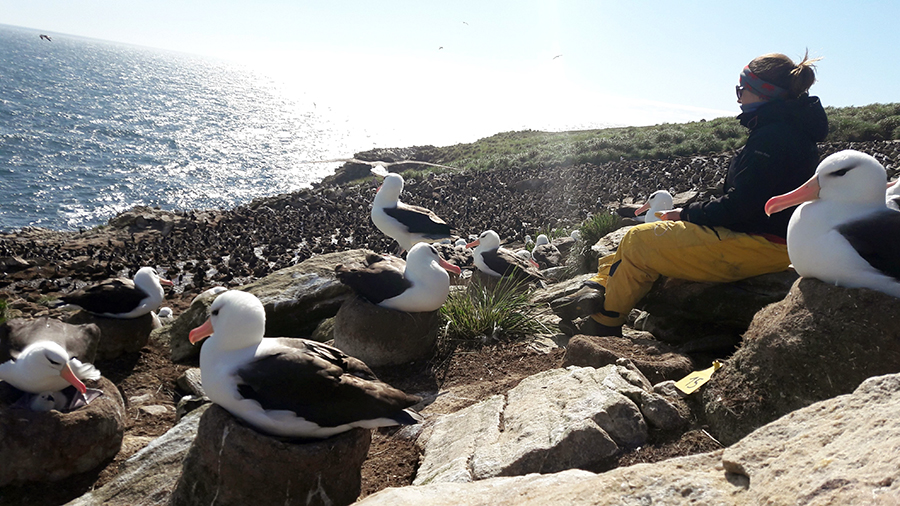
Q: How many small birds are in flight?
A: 4